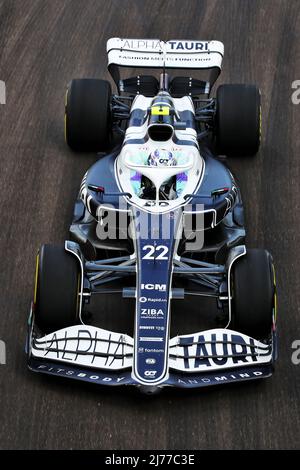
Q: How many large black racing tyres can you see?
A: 4